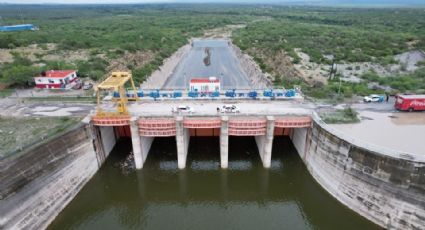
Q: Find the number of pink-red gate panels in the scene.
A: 5